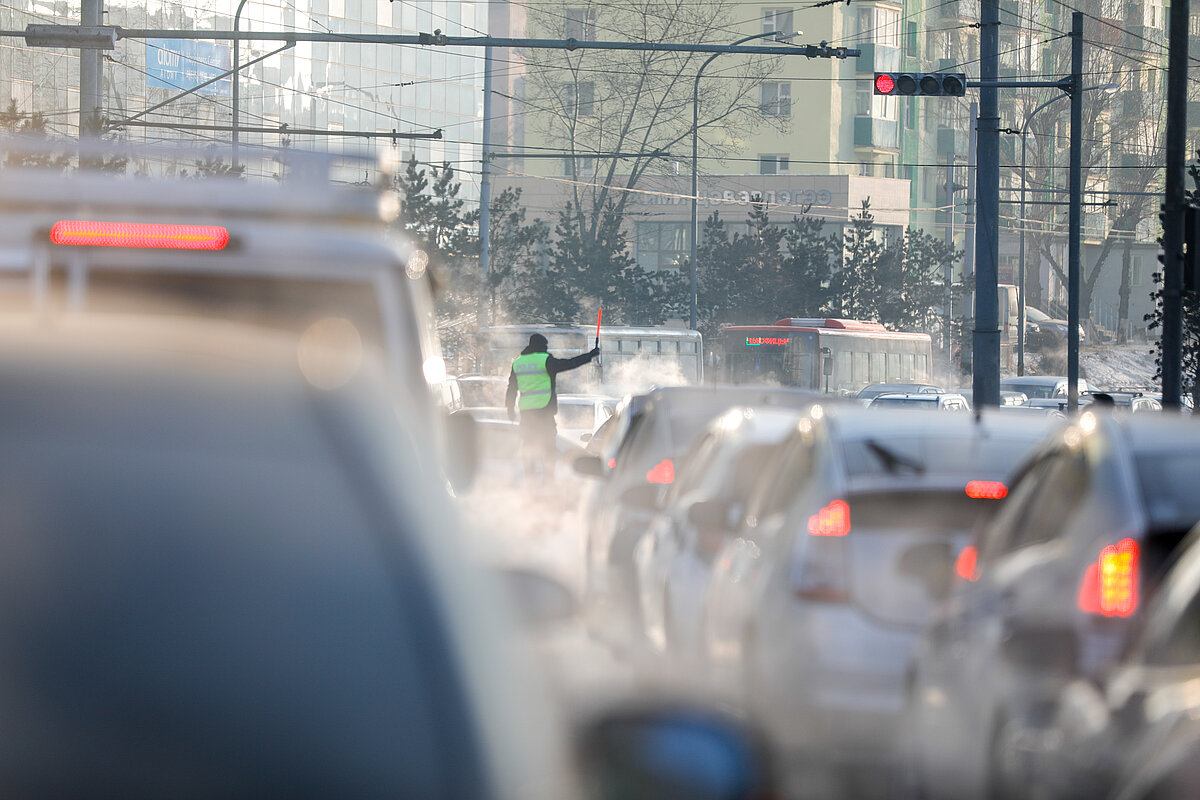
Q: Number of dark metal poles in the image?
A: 3